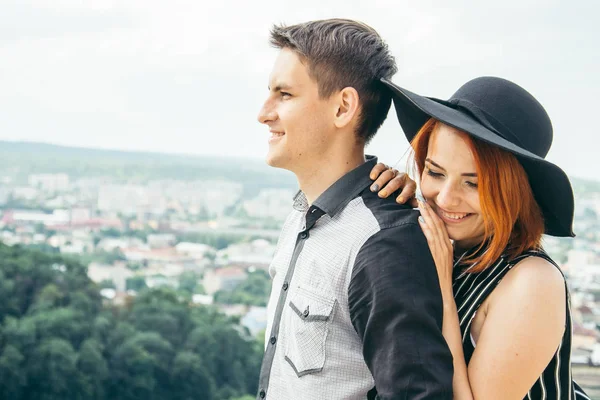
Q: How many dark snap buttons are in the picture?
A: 5